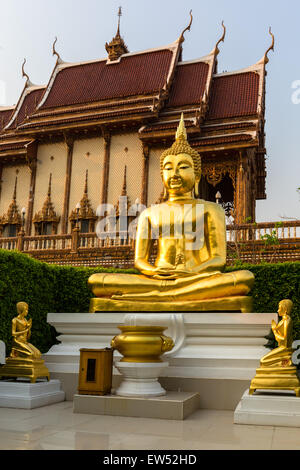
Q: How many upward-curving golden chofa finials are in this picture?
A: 5